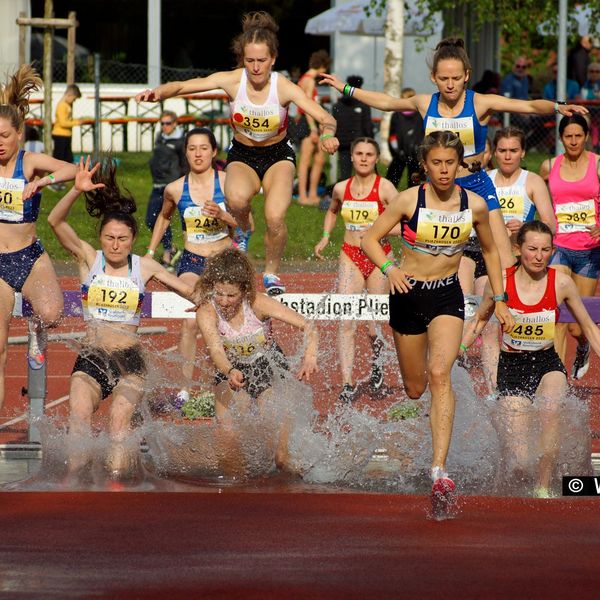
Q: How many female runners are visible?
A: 11